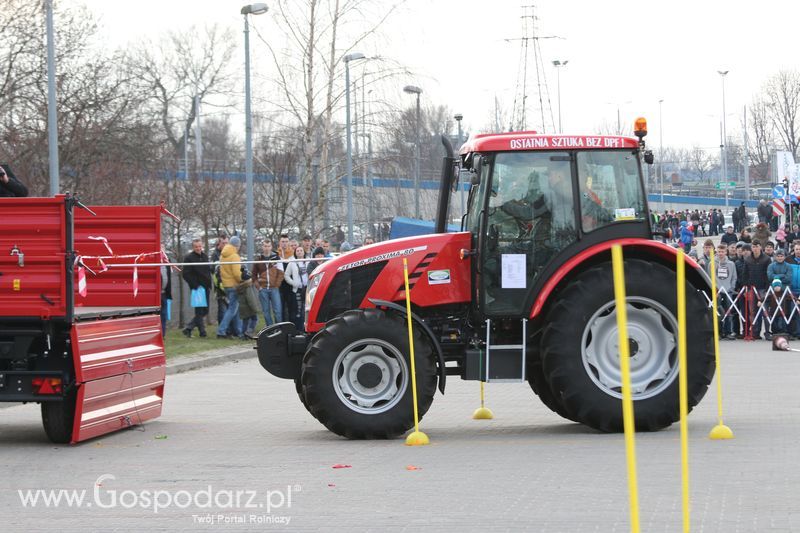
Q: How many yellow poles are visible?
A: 5